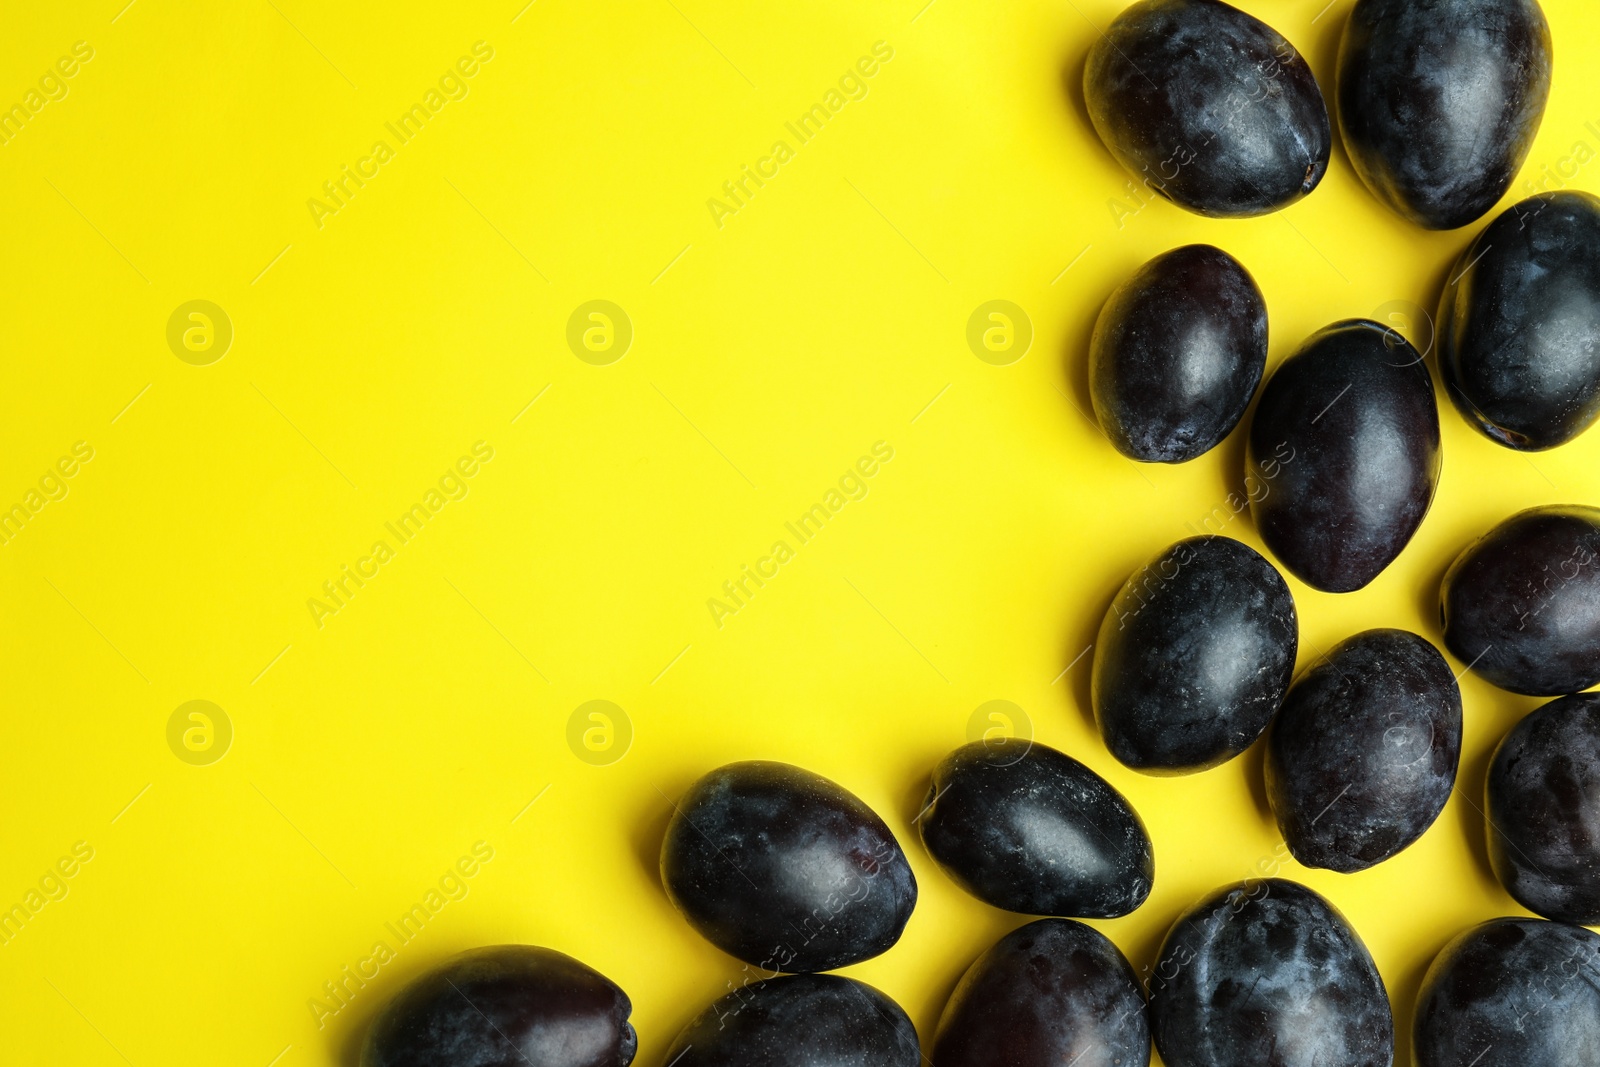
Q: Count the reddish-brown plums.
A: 0